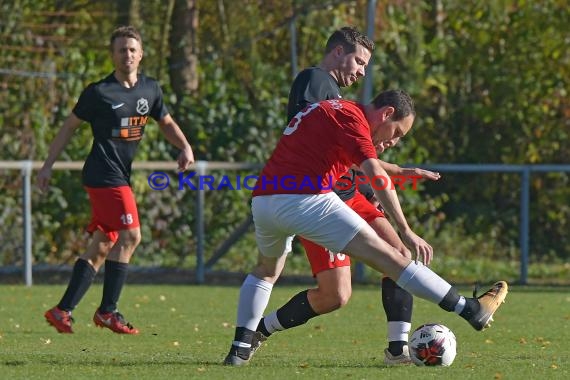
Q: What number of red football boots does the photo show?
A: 2